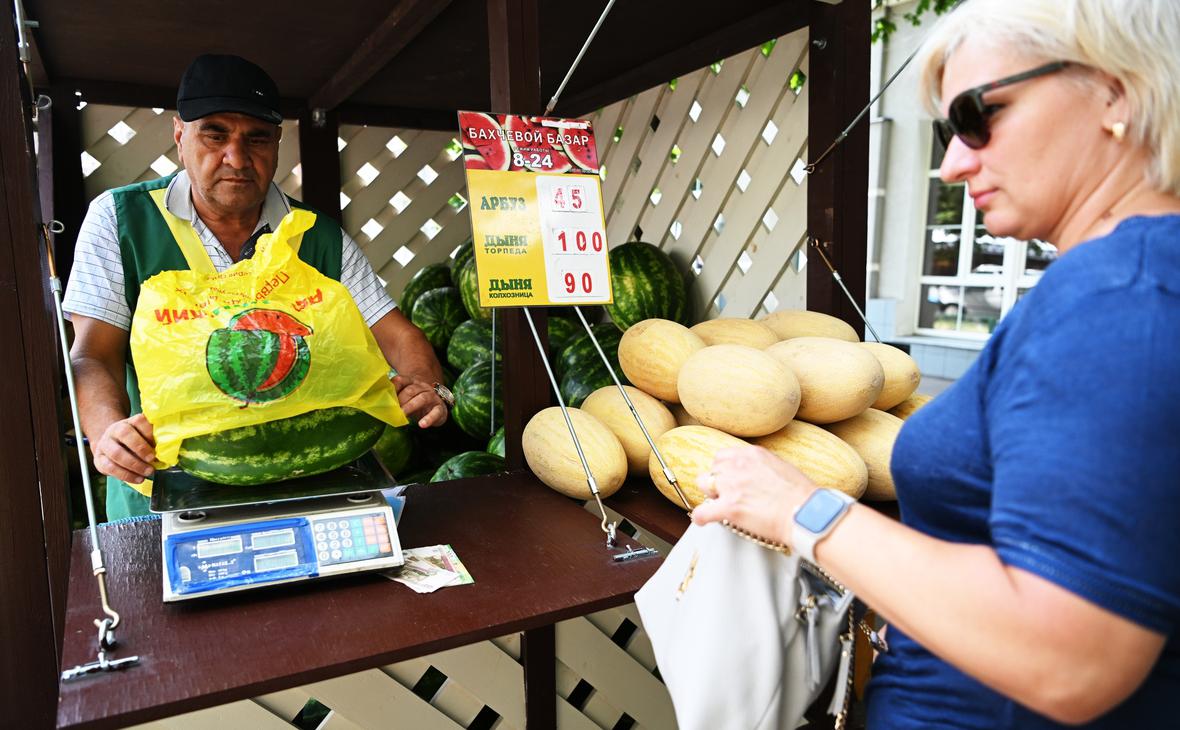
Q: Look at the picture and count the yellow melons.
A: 13